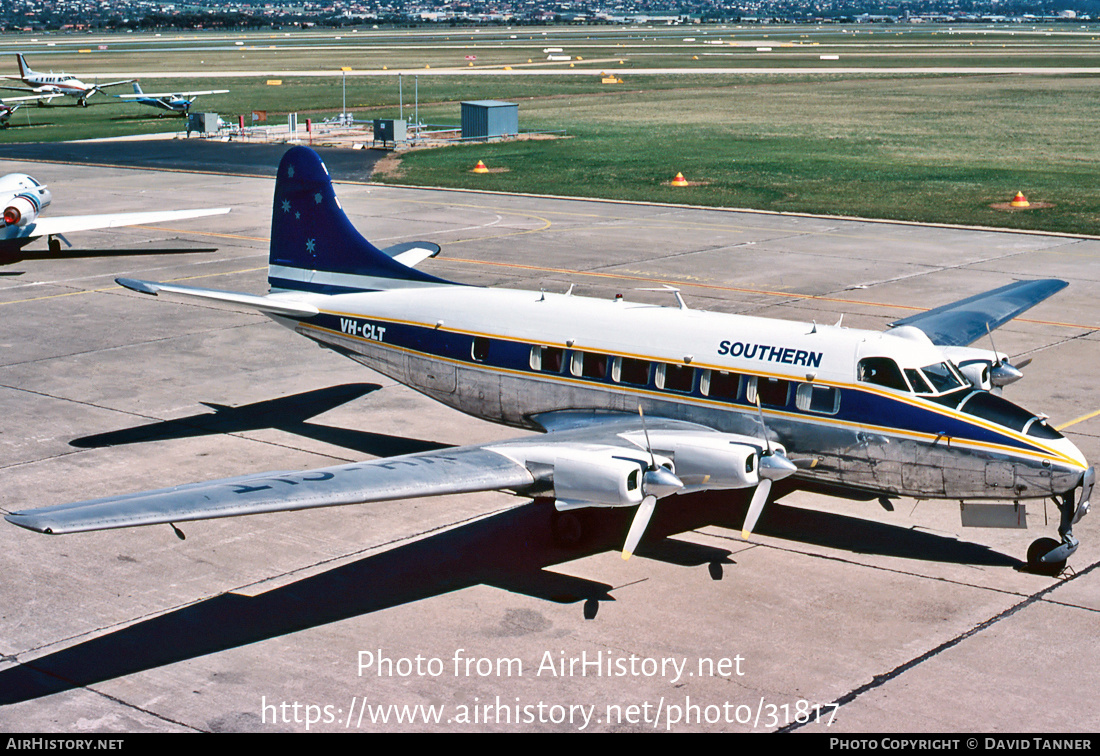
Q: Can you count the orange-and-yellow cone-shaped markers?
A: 3